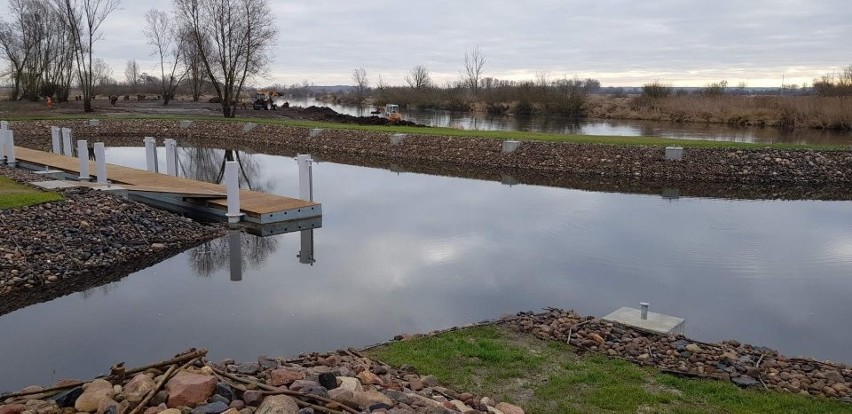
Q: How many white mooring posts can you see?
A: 11